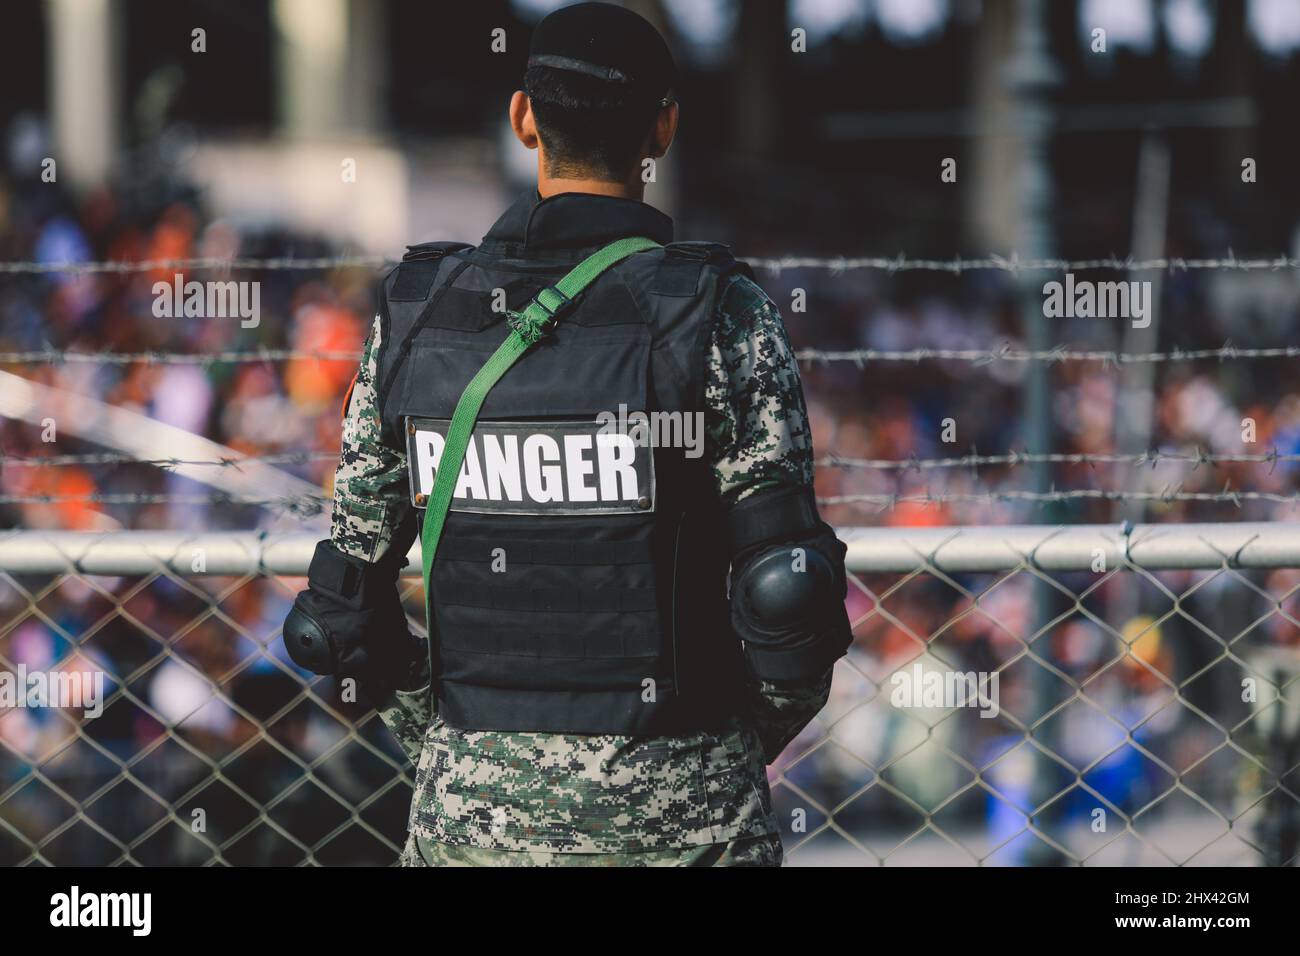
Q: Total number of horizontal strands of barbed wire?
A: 4